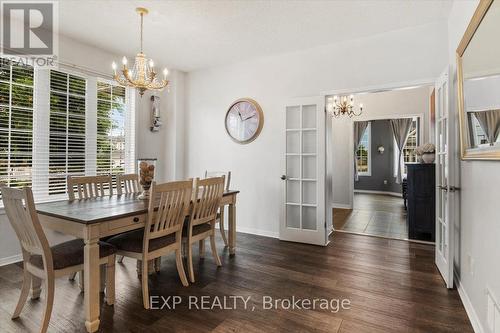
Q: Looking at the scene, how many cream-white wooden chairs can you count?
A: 6